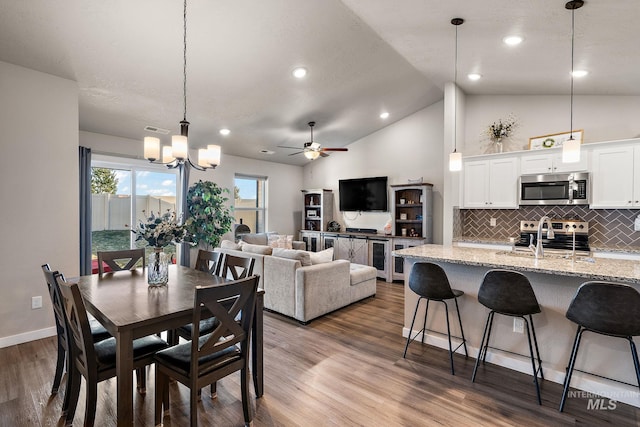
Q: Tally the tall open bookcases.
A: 2